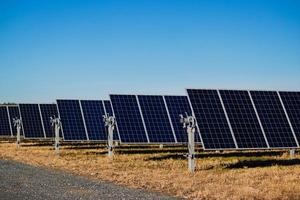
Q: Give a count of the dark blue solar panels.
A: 14